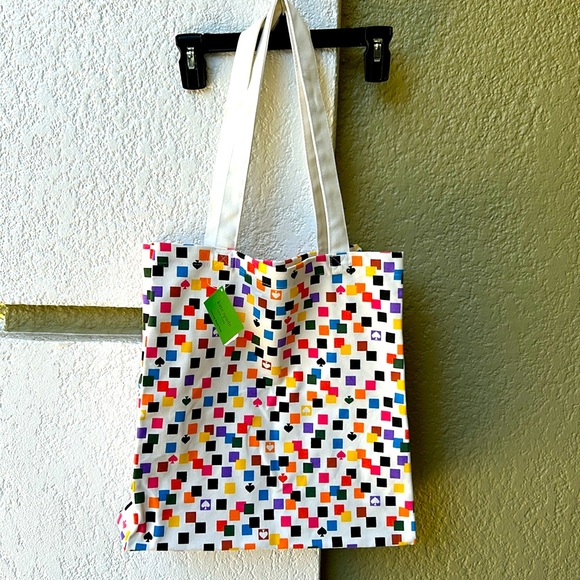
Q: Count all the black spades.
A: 12